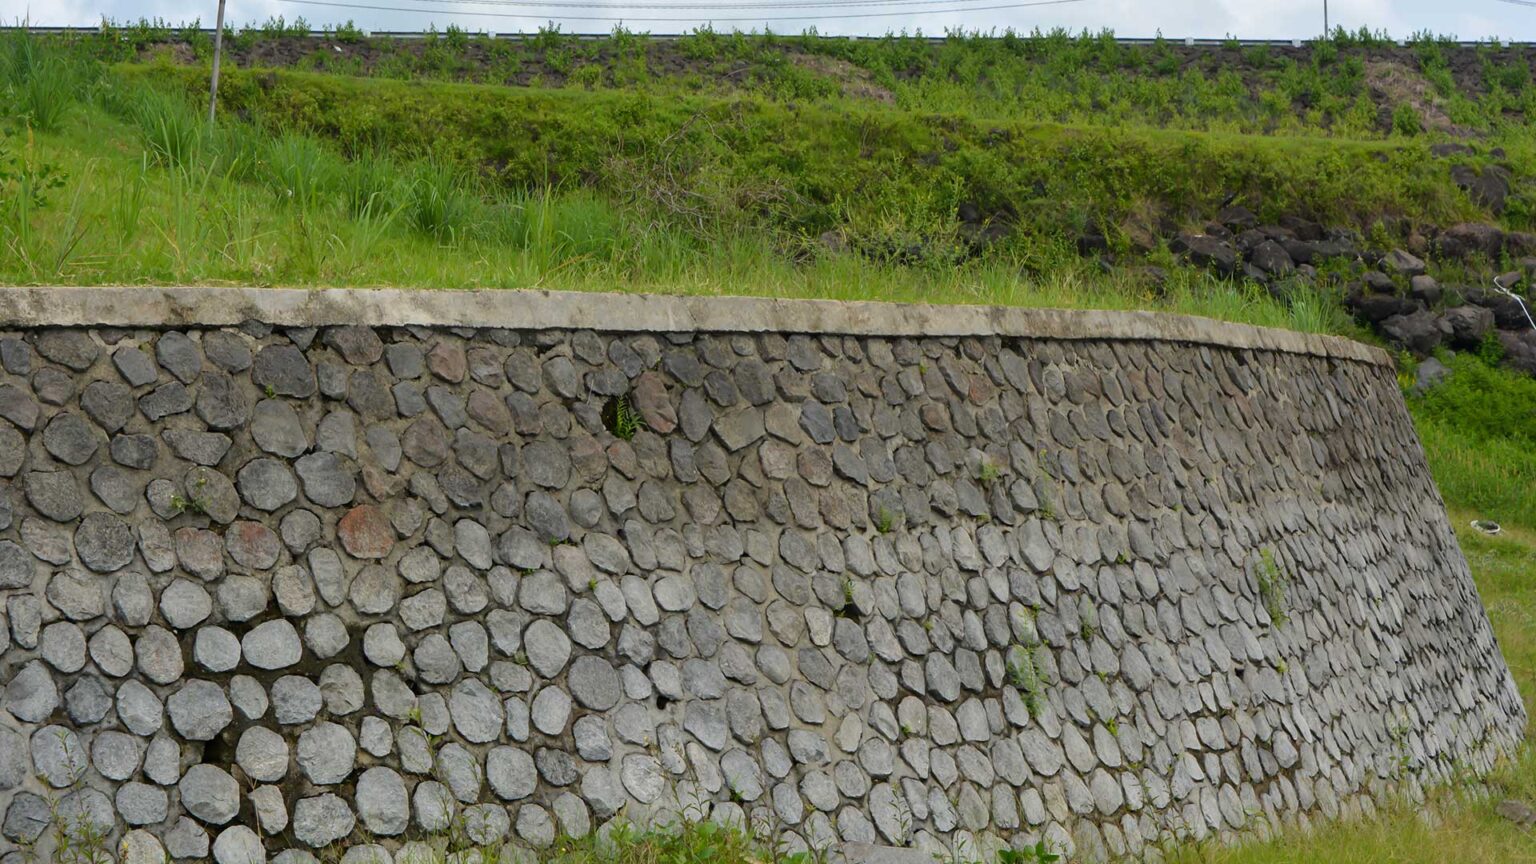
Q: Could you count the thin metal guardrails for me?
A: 1